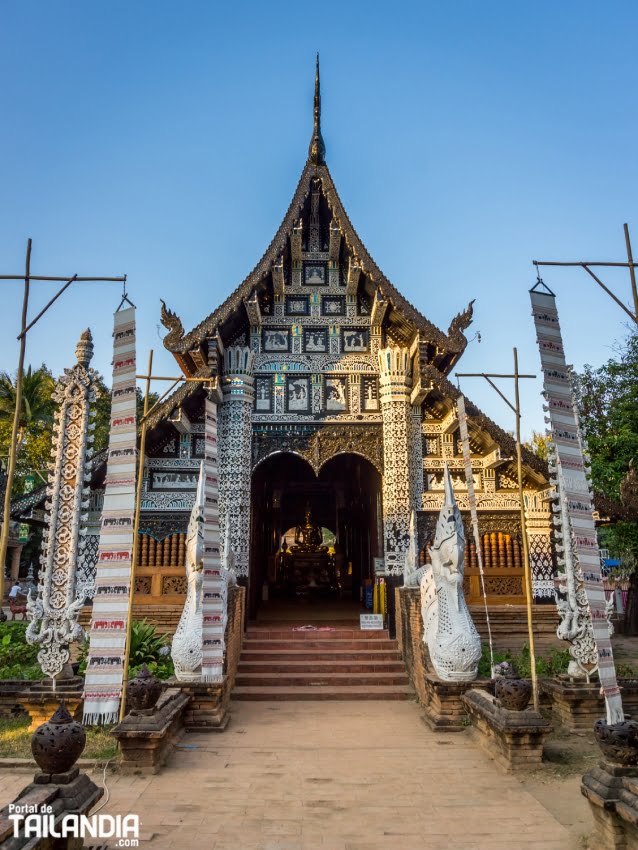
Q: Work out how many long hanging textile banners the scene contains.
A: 4